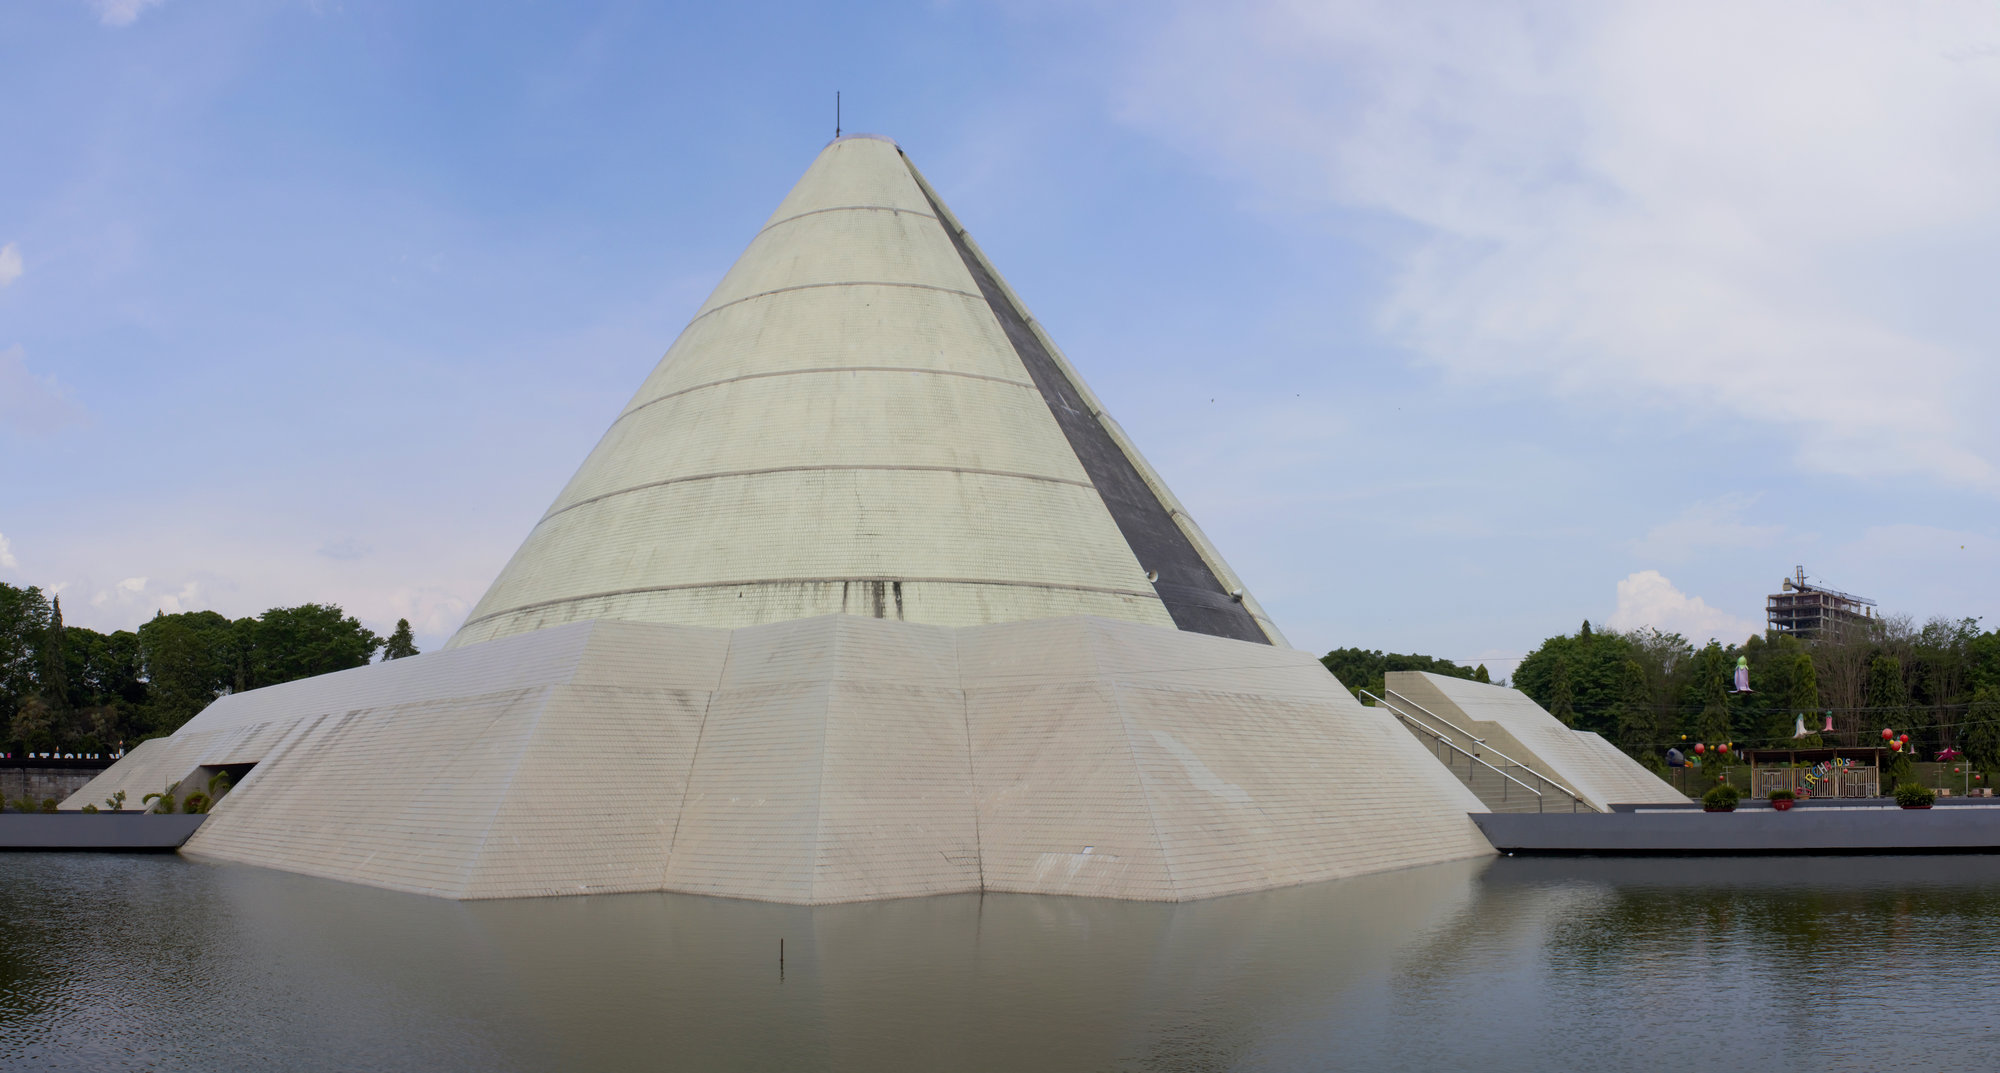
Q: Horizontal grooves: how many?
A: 5